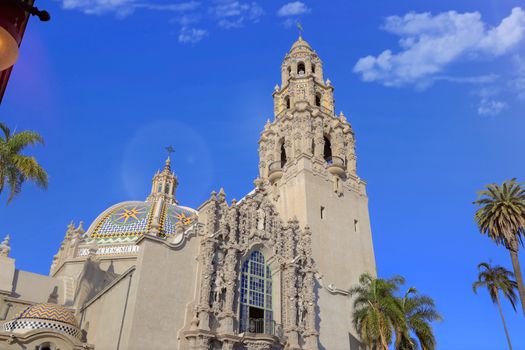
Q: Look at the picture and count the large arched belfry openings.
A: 2